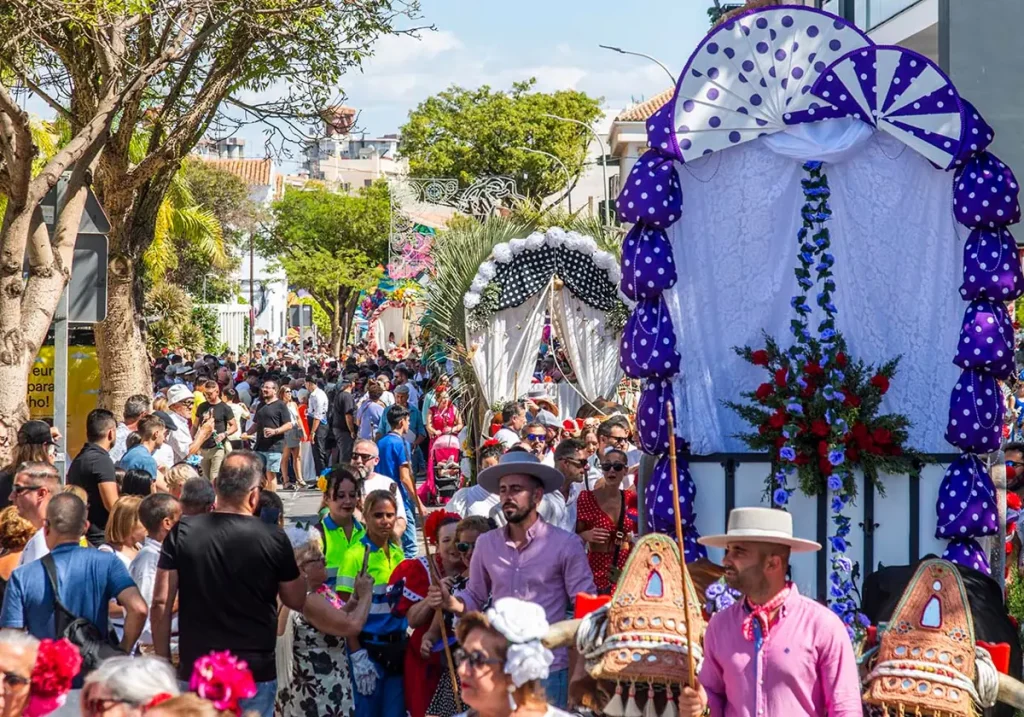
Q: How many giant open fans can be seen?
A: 2